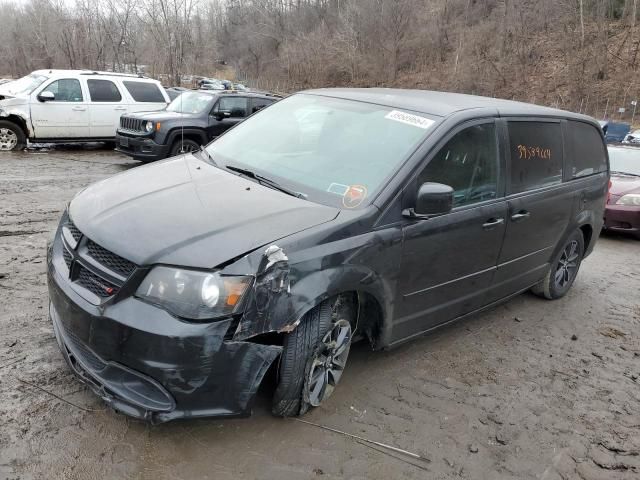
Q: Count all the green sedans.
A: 0